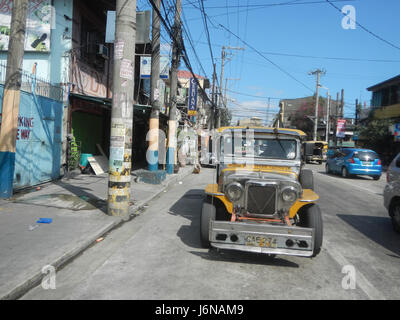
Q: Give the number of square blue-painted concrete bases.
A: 1